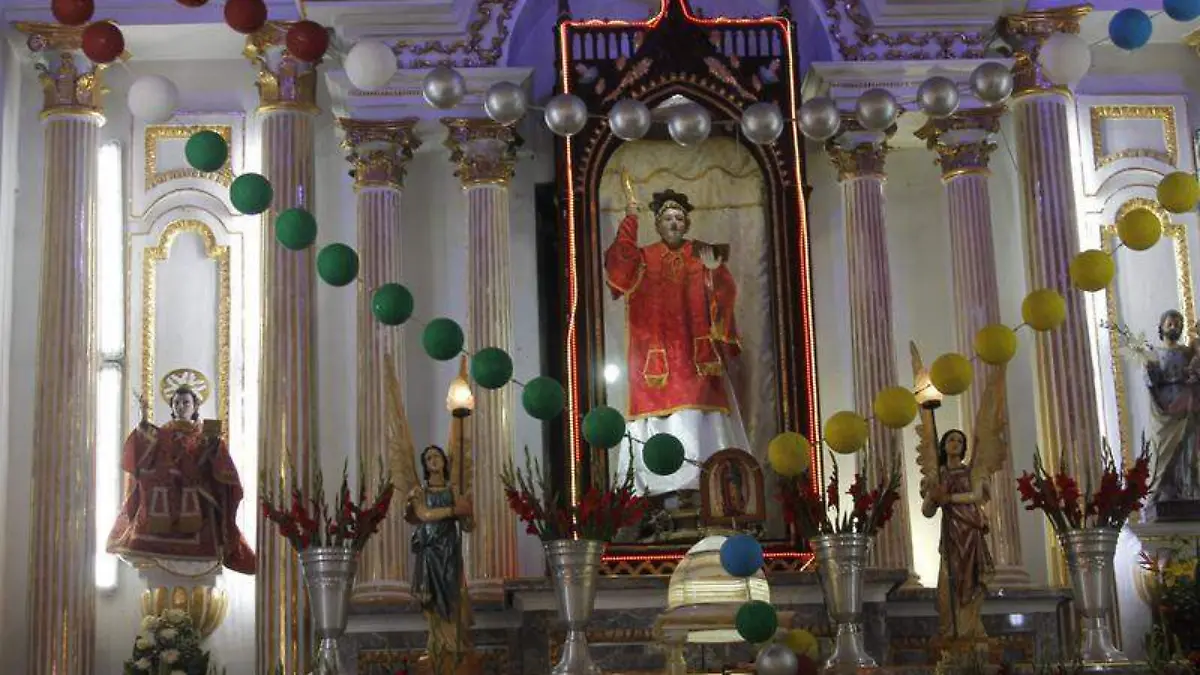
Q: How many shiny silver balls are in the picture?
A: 11